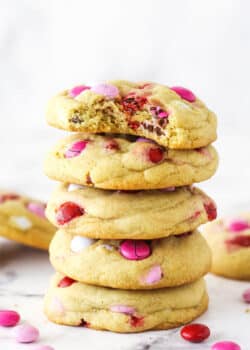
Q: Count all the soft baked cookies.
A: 7